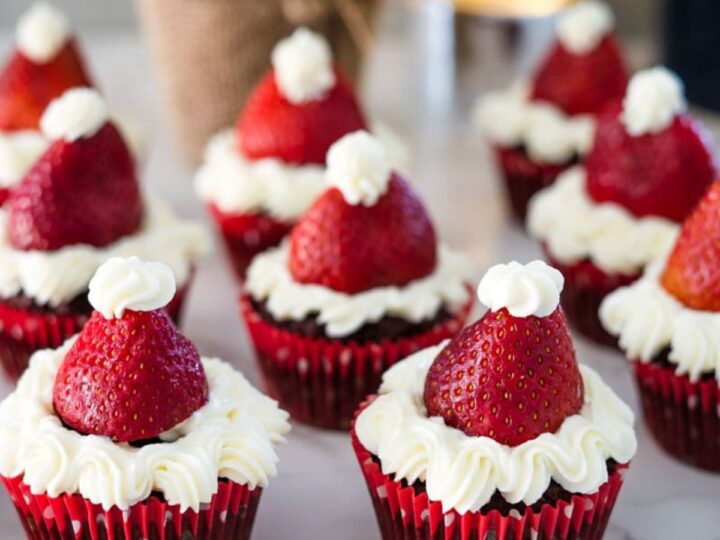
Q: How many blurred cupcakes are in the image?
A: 7